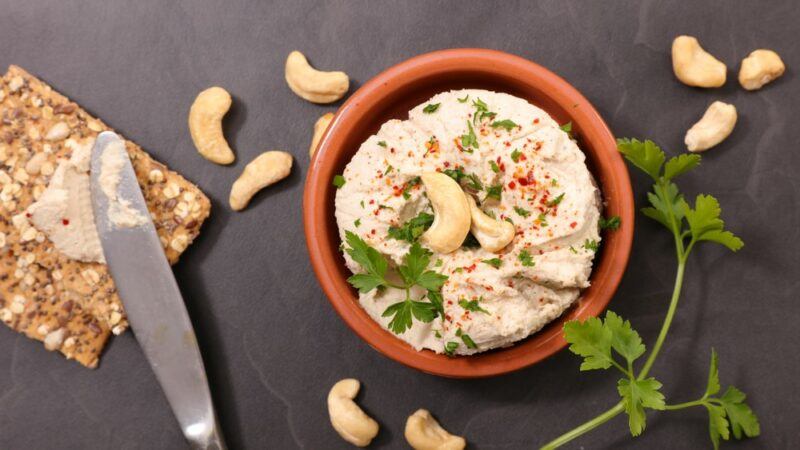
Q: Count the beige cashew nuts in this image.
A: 11